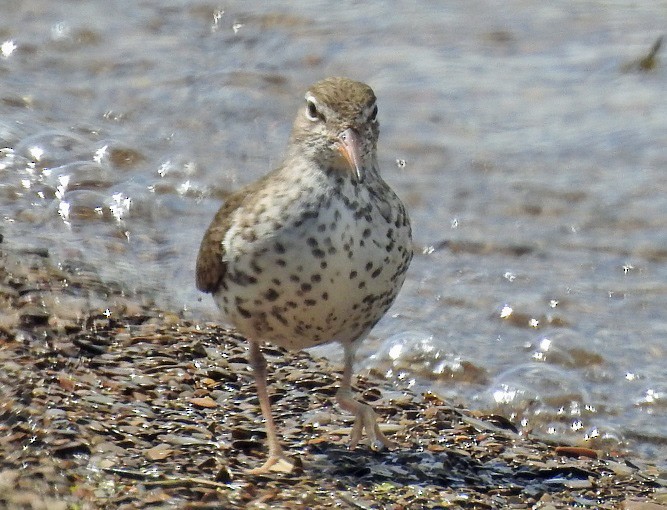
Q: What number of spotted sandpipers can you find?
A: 1